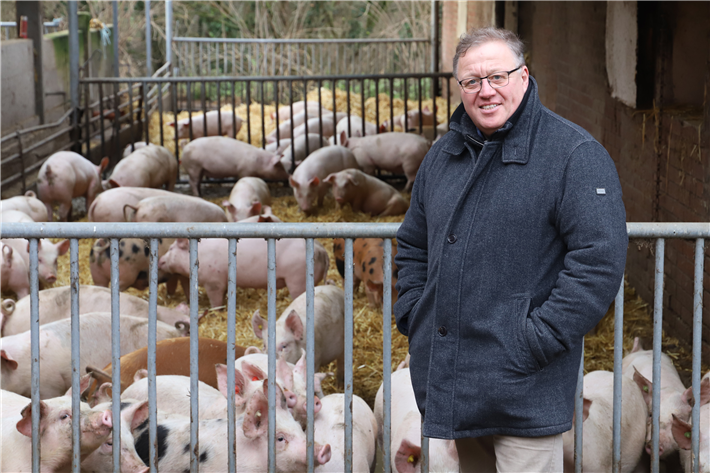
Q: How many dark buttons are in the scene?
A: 2